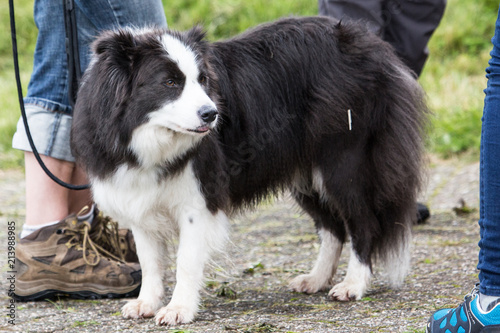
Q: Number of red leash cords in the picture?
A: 0